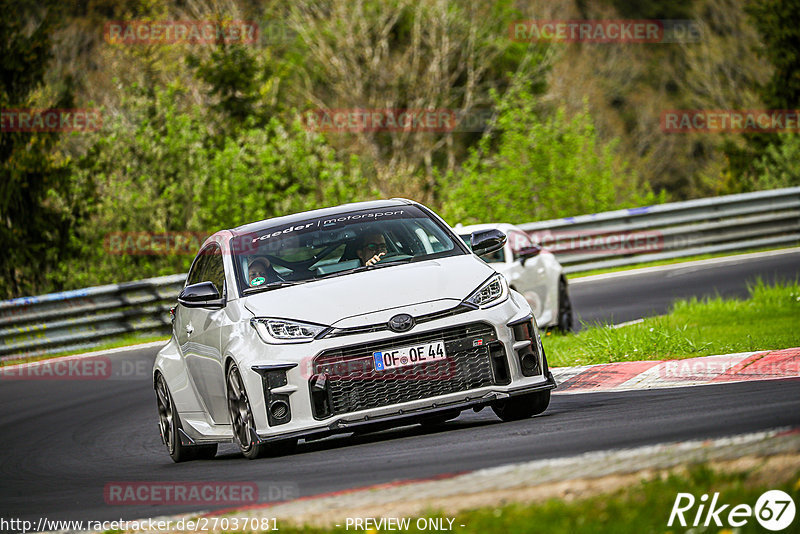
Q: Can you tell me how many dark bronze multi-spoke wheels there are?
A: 2